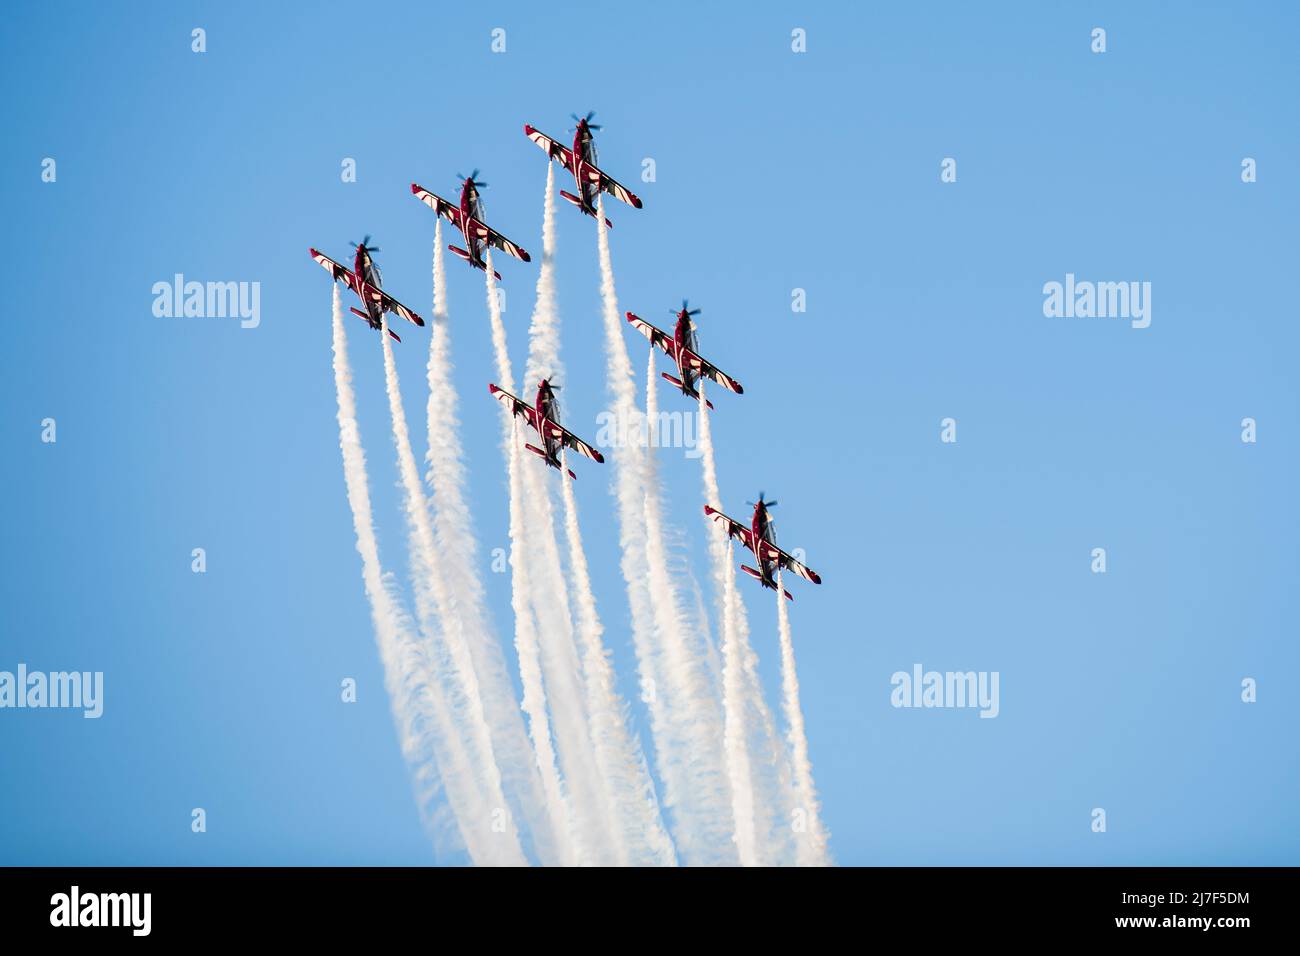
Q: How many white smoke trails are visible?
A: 12